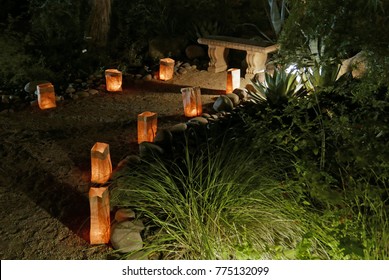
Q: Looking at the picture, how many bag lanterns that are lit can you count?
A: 8